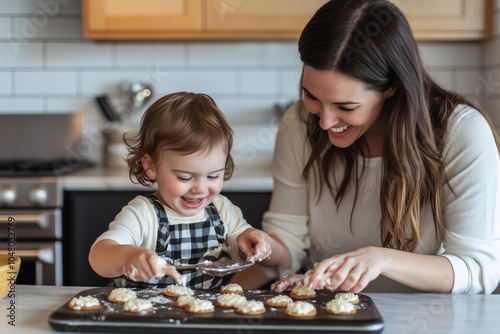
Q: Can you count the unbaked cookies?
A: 14